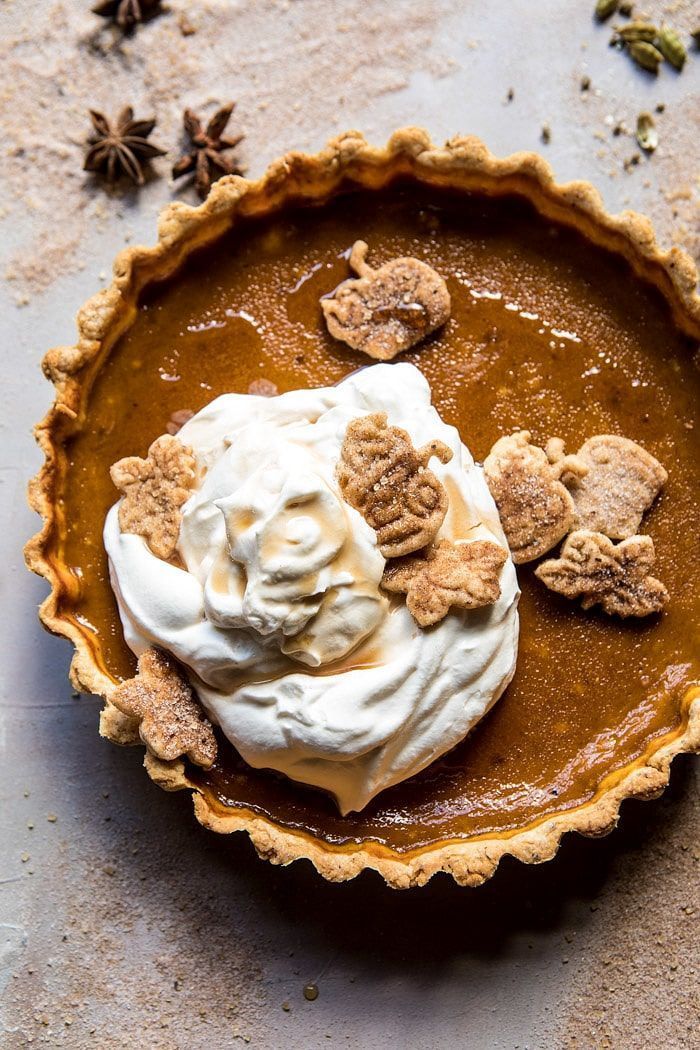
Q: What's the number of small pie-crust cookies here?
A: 8